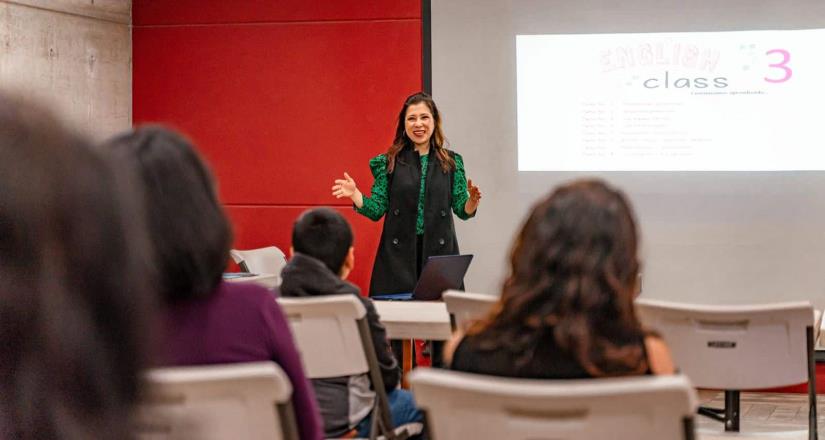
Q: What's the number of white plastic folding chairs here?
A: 6